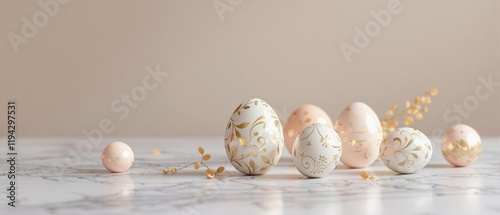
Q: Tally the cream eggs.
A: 3